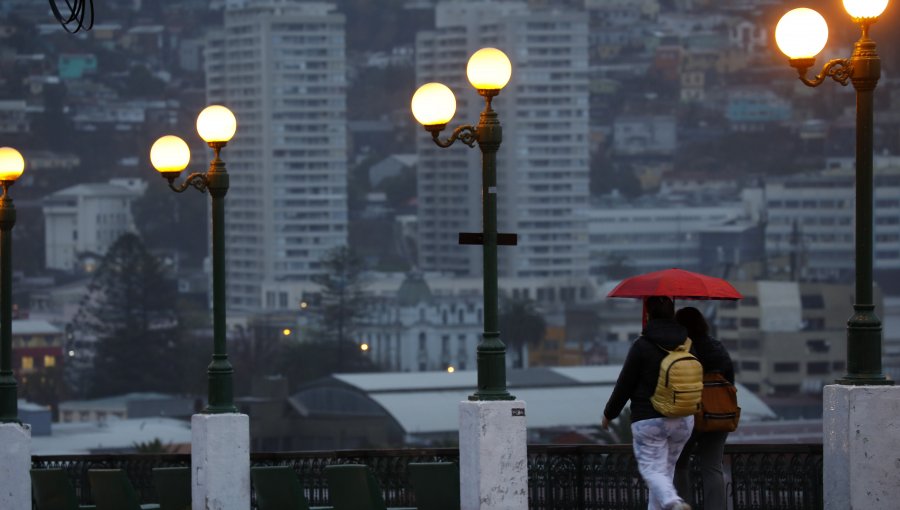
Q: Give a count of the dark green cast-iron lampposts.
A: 4